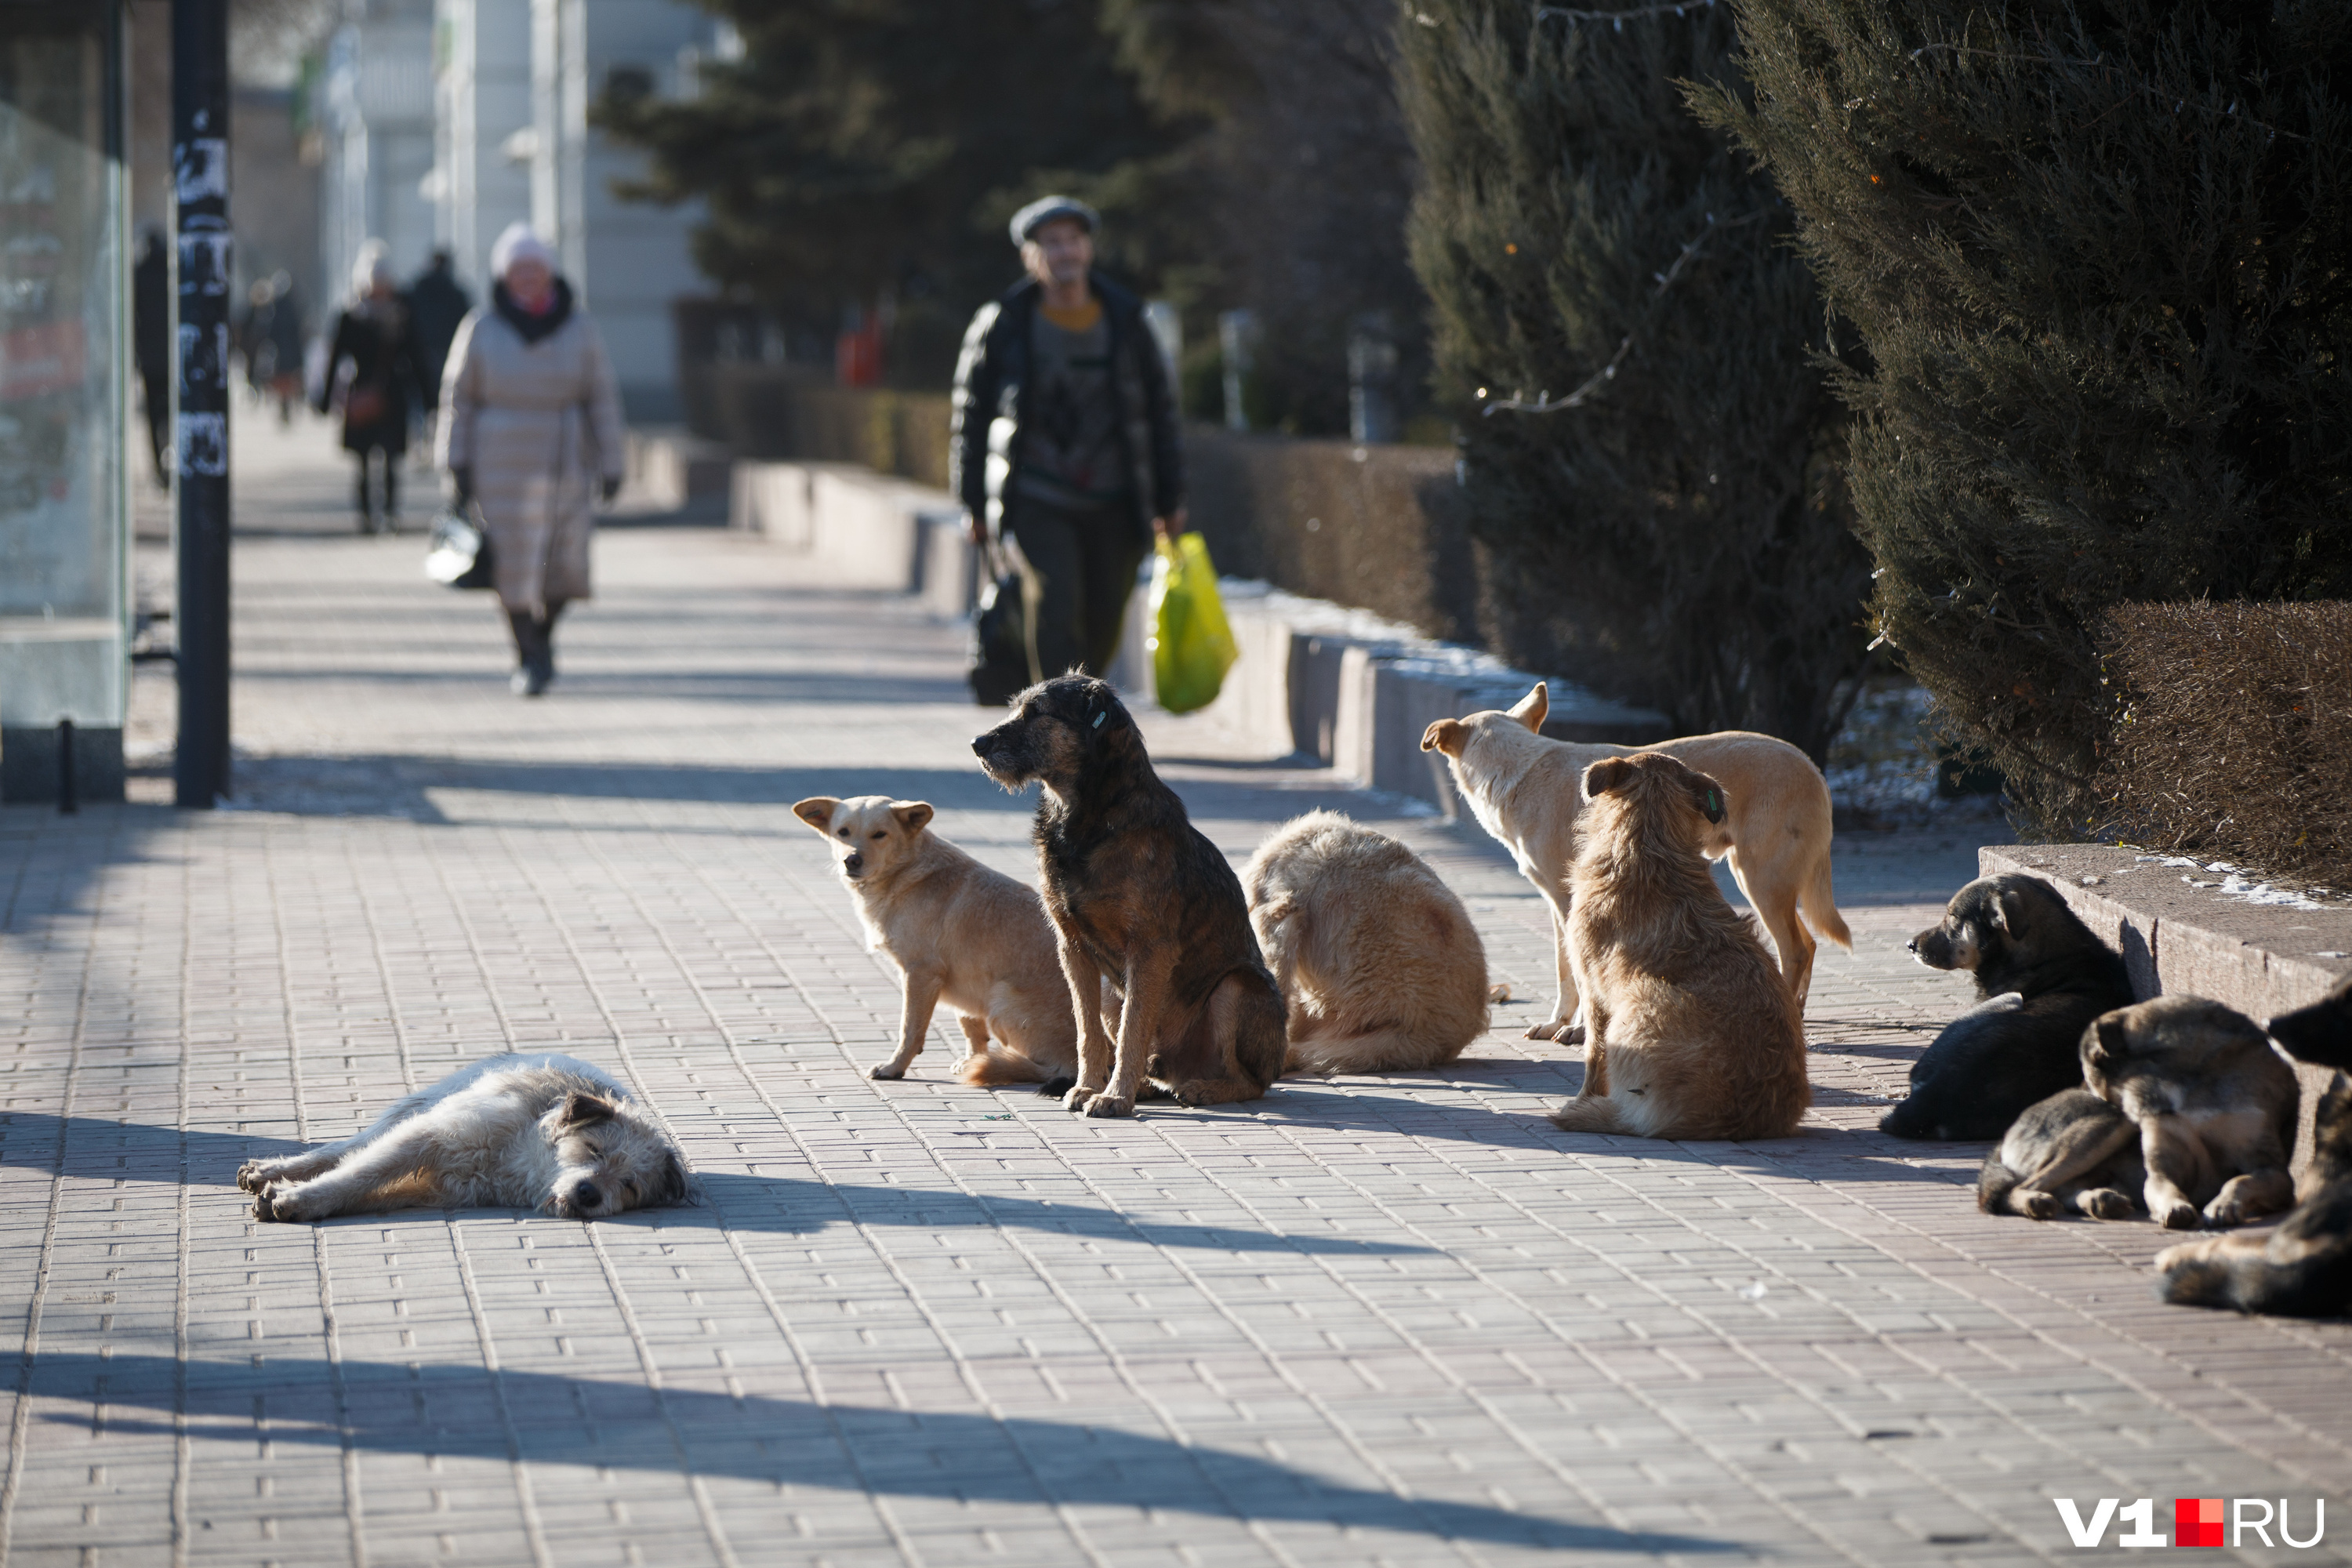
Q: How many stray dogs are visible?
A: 9